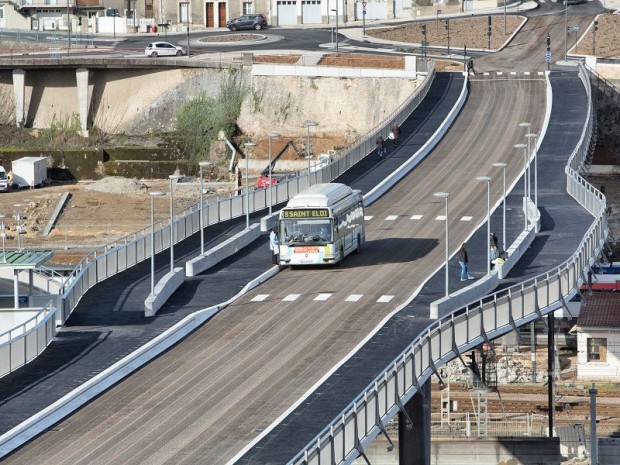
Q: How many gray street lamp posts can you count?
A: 12